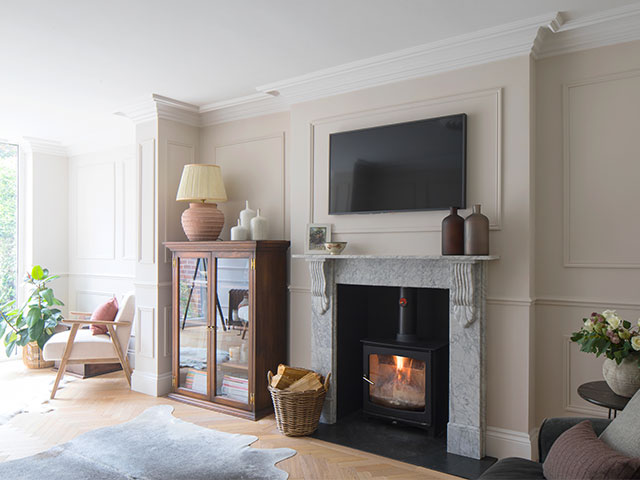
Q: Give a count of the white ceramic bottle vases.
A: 3